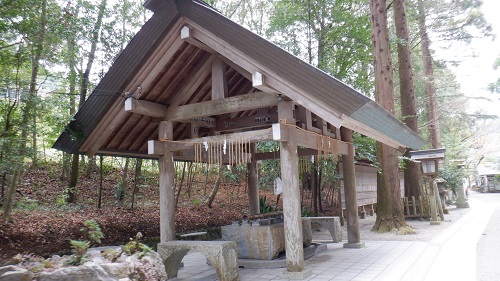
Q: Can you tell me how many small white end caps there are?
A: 5